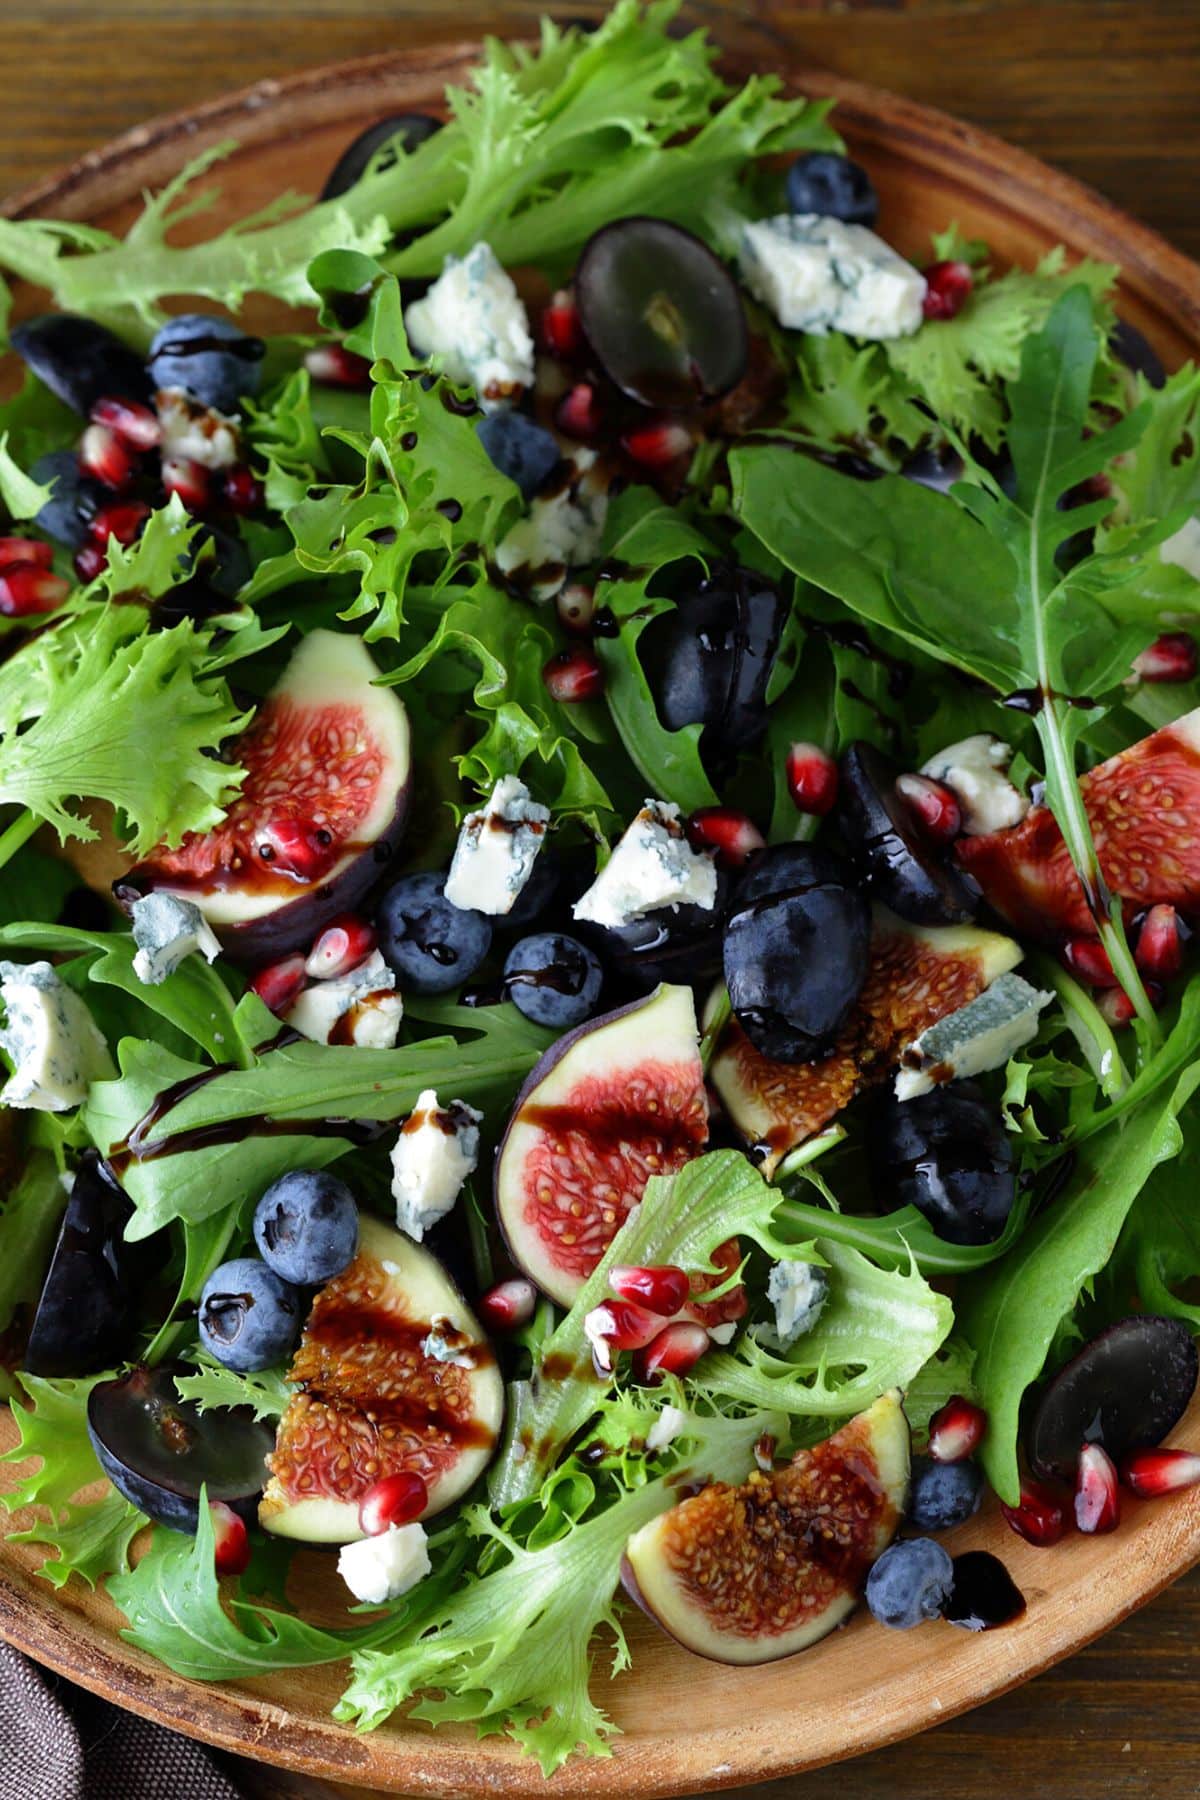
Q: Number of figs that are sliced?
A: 6